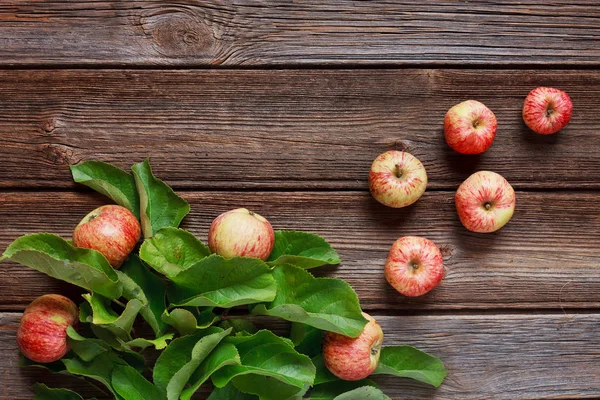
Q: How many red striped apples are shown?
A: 9